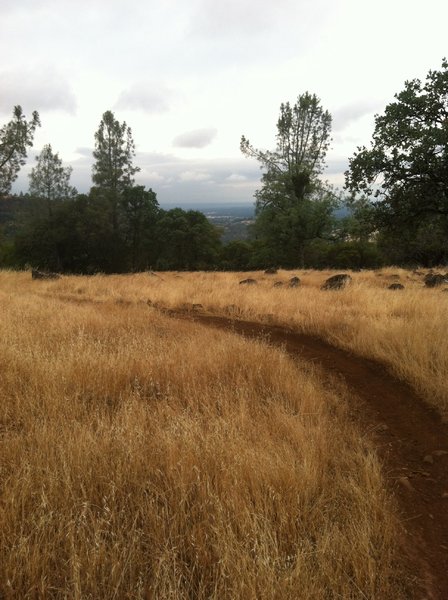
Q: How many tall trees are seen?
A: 5